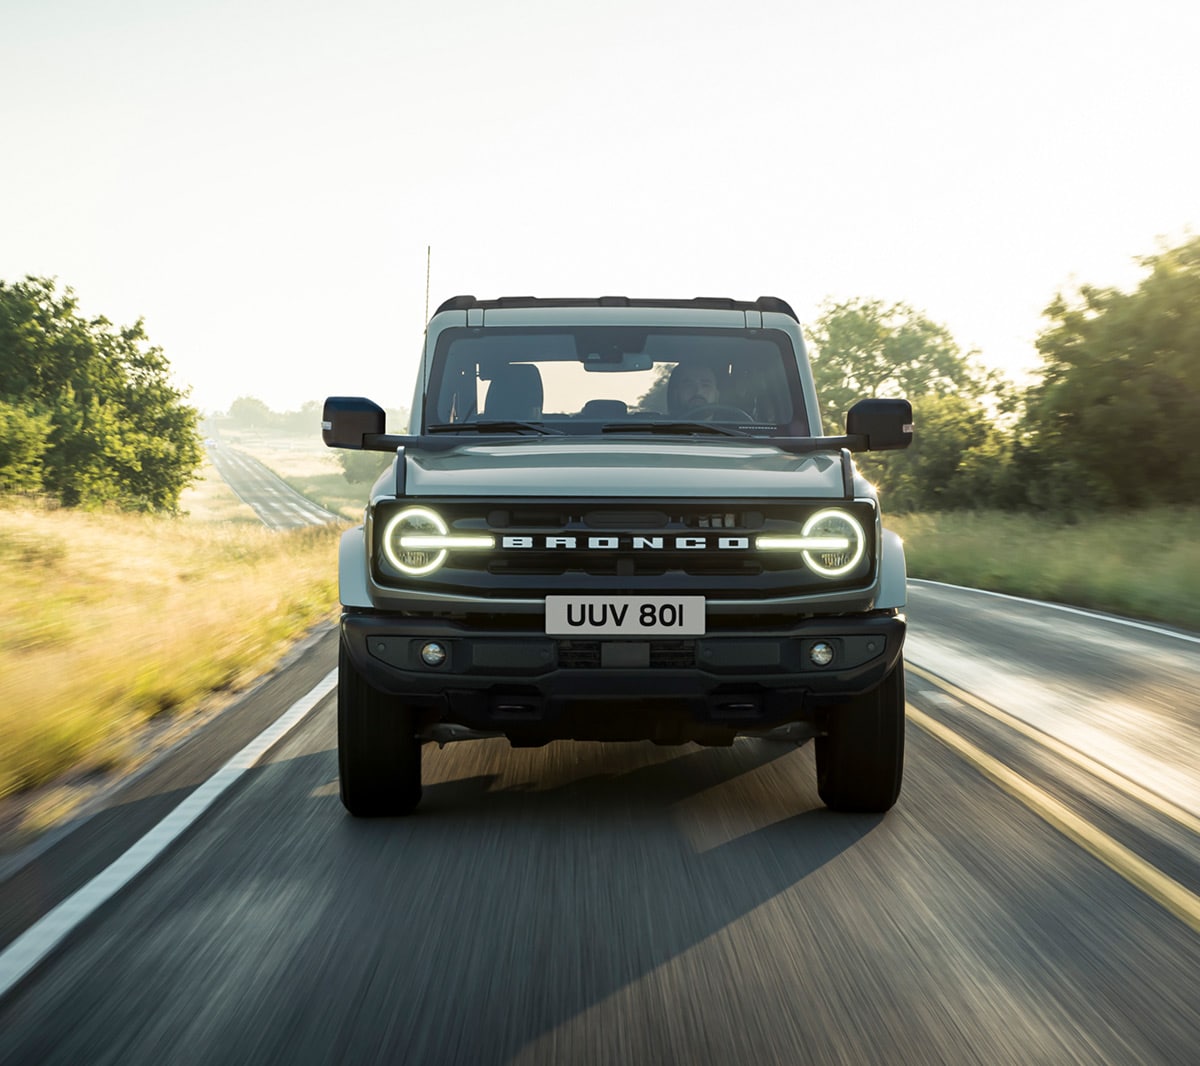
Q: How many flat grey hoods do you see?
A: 1